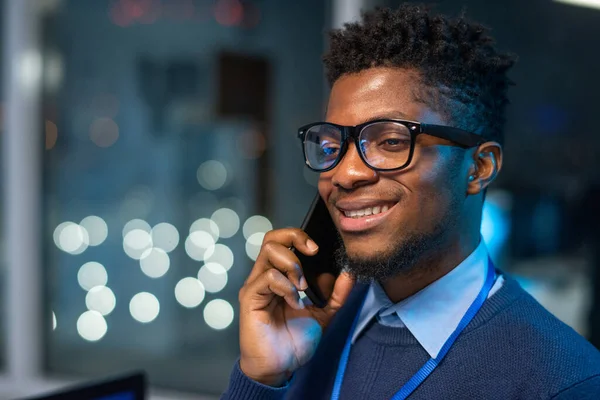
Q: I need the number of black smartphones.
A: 1